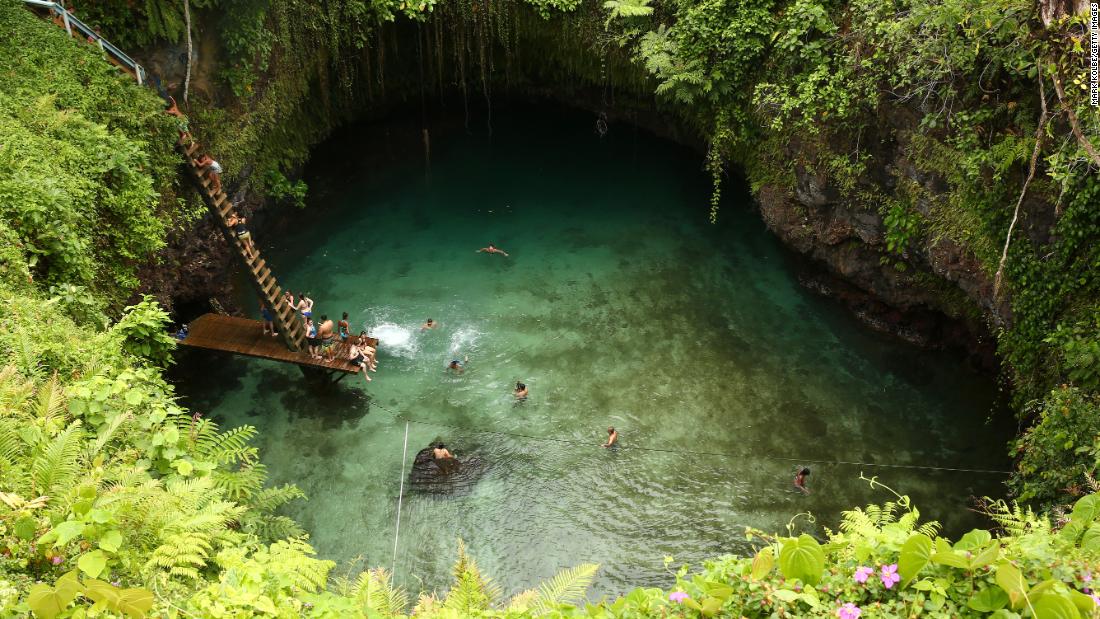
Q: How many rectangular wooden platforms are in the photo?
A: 1